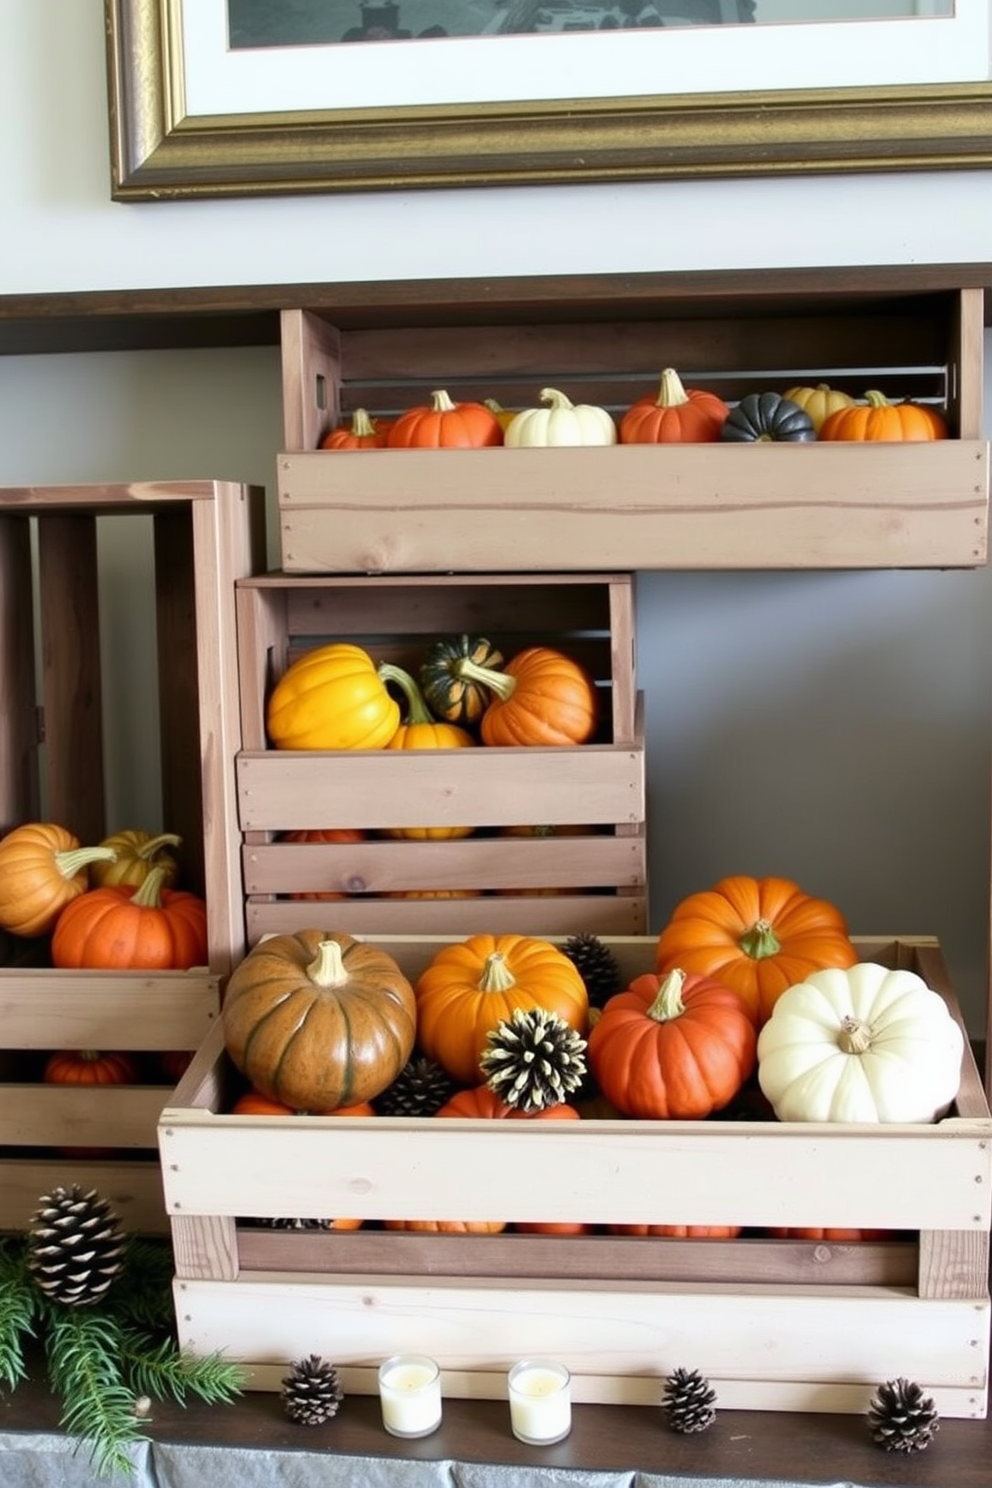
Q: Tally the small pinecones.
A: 3